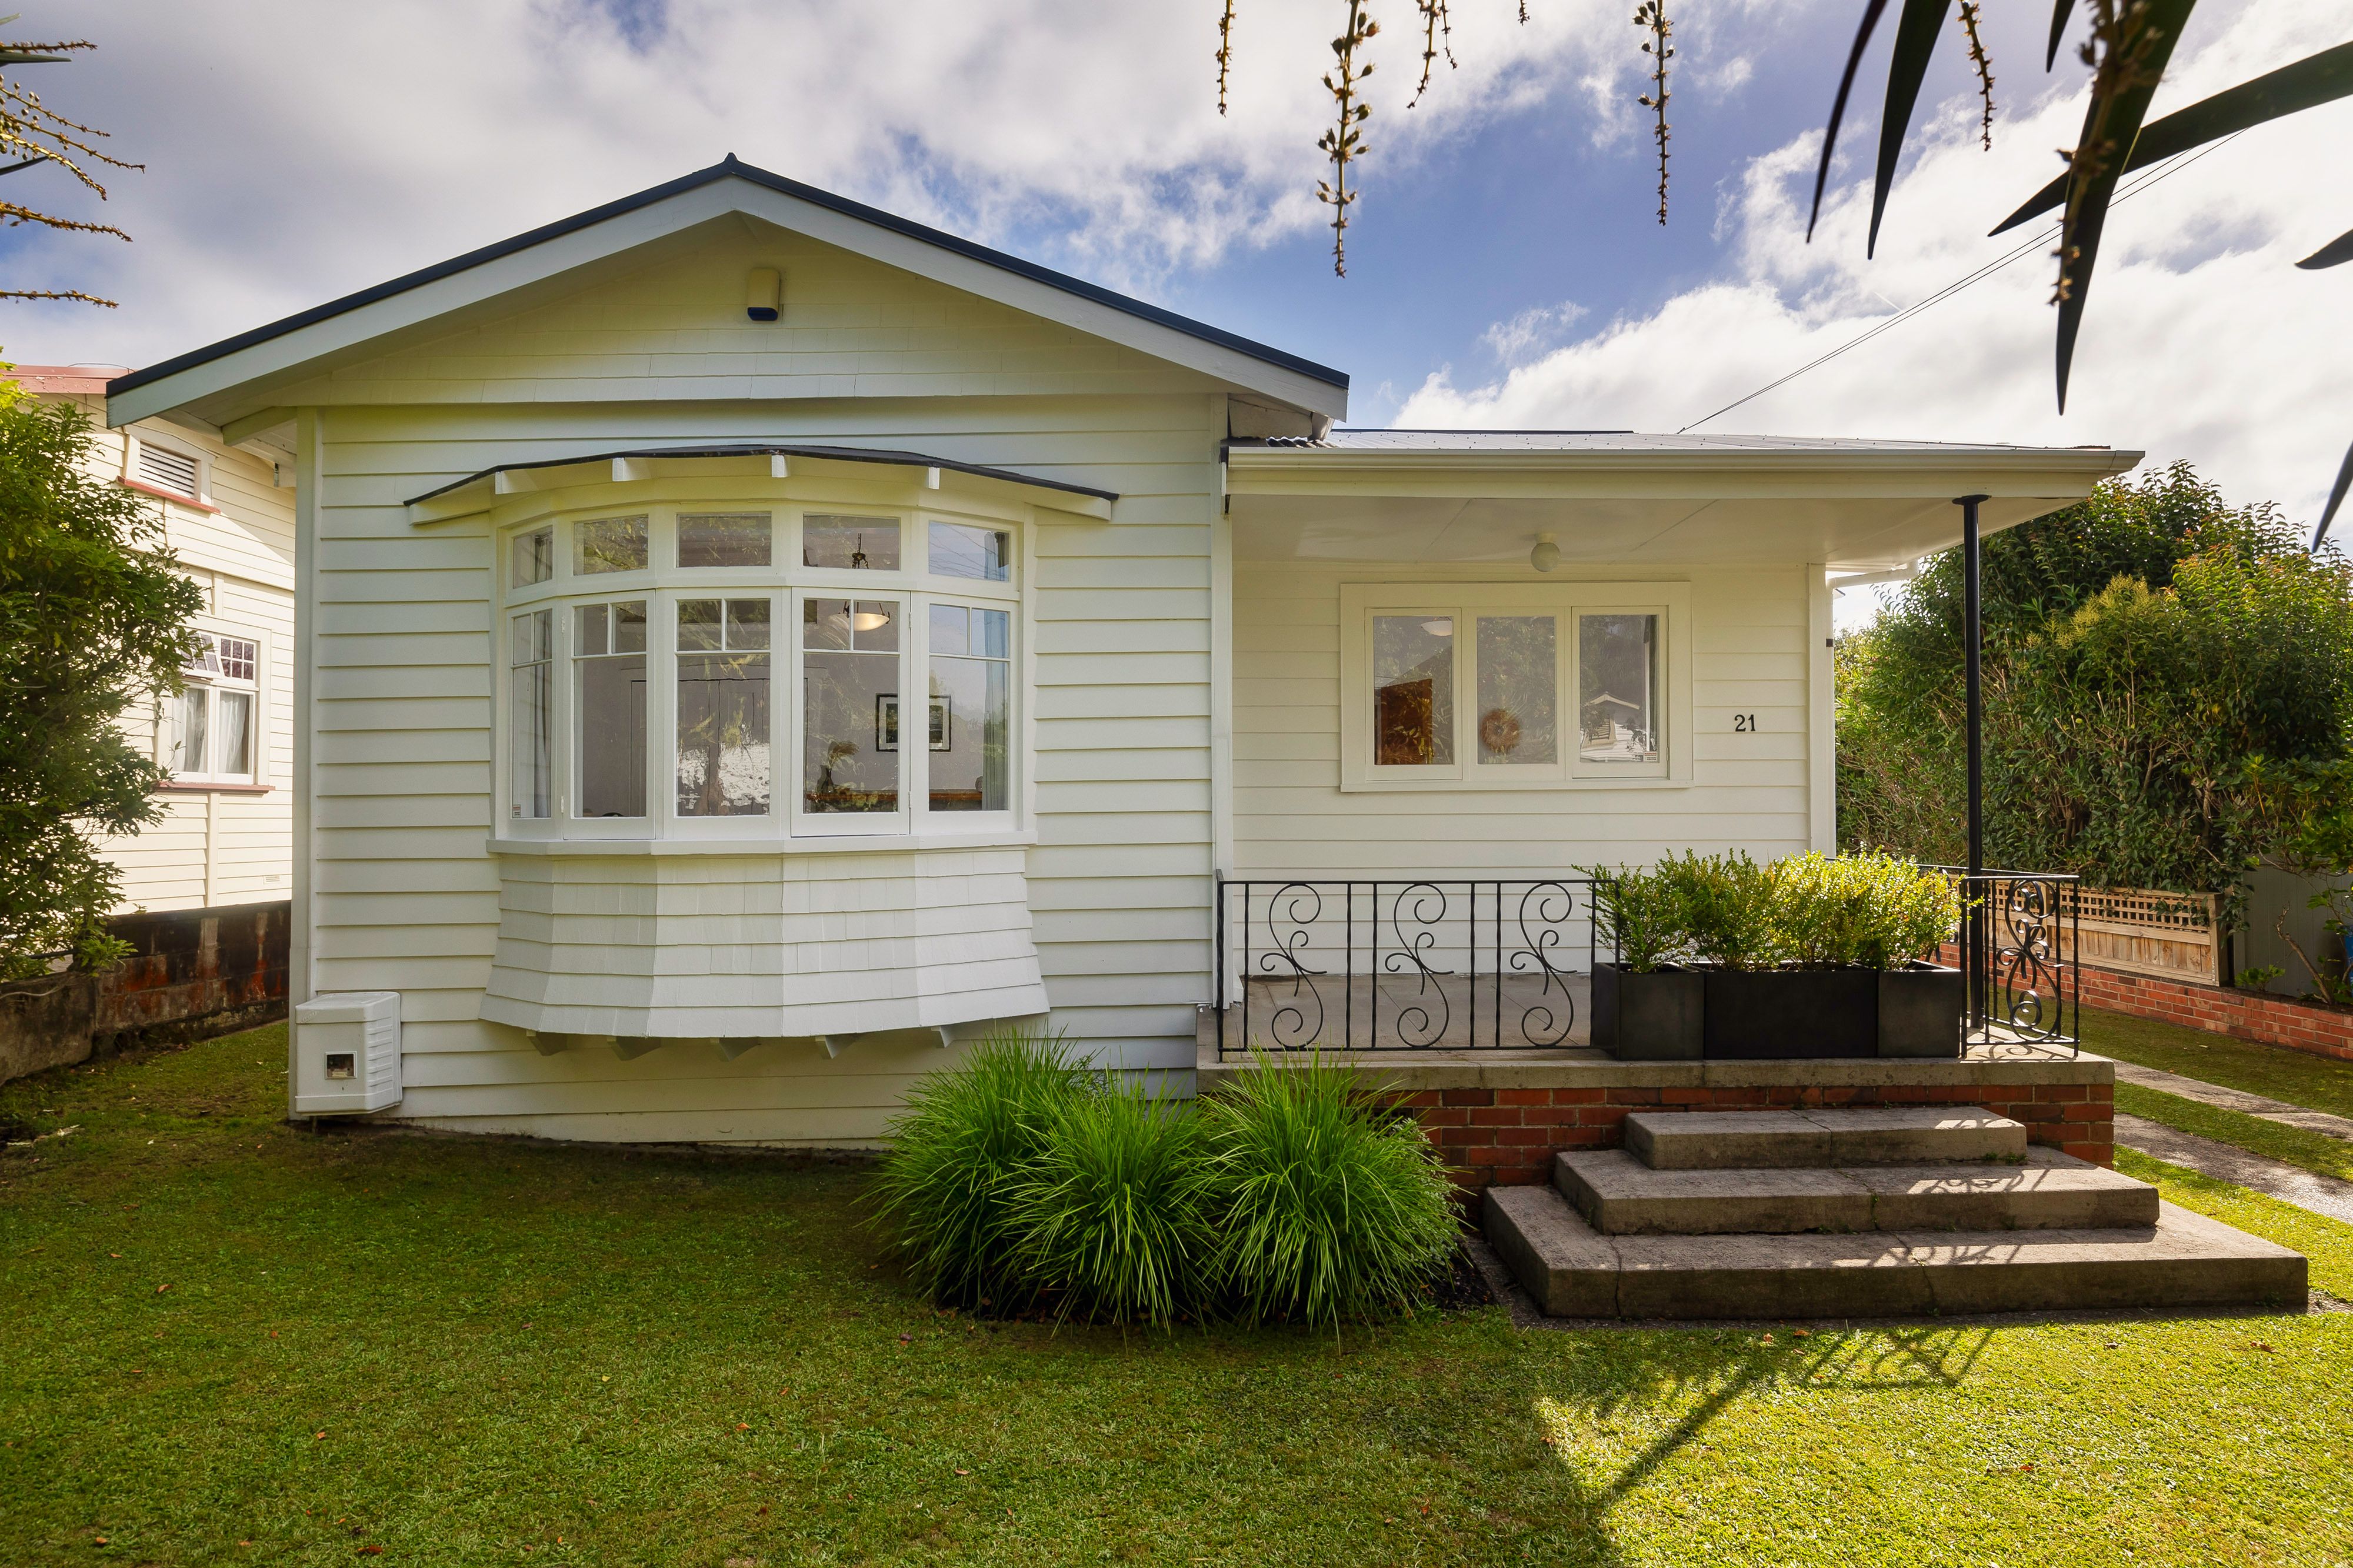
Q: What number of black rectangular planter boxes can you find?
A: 3